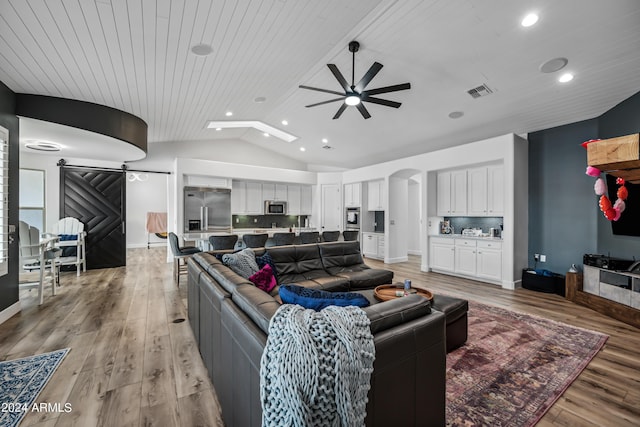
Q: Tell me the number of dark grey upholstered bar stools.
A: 7